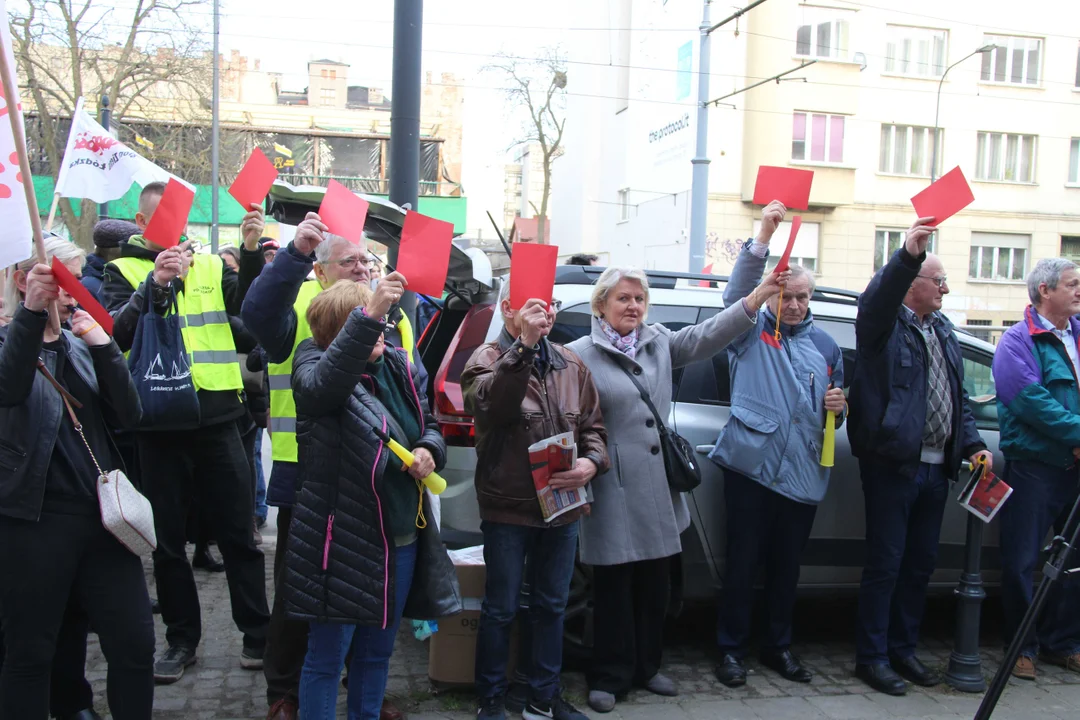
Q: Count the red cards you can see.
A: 9